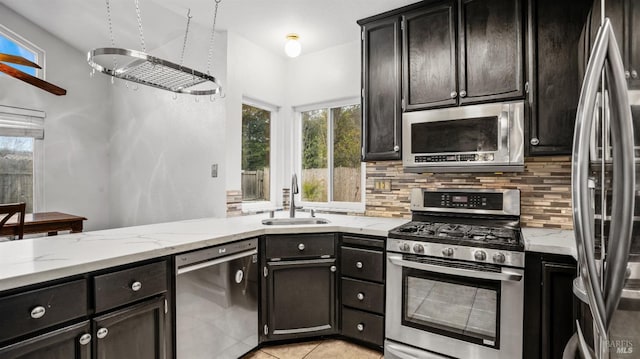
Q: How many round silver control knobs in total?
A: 5